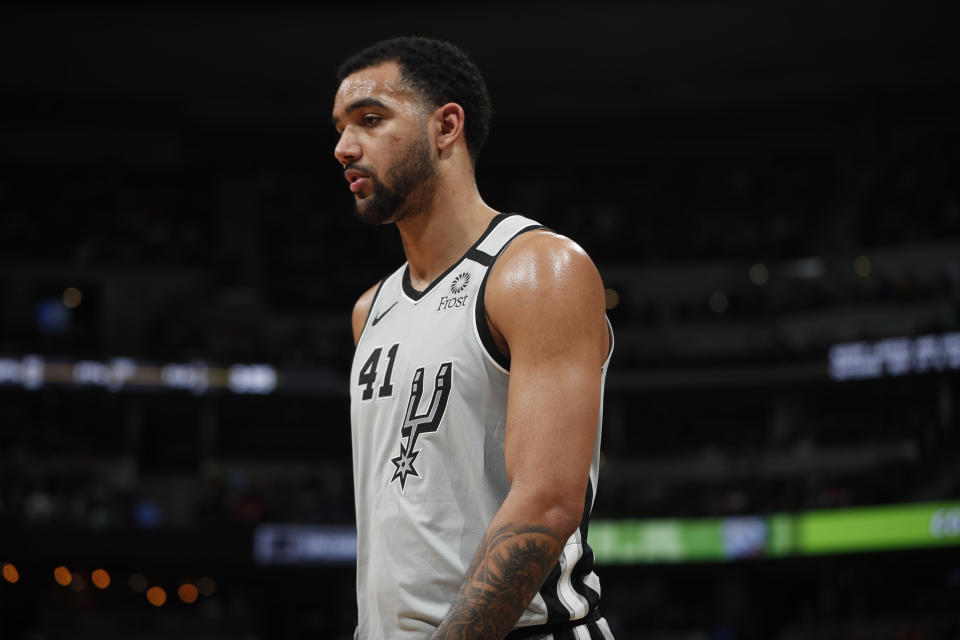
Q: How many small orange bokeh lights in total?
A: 5